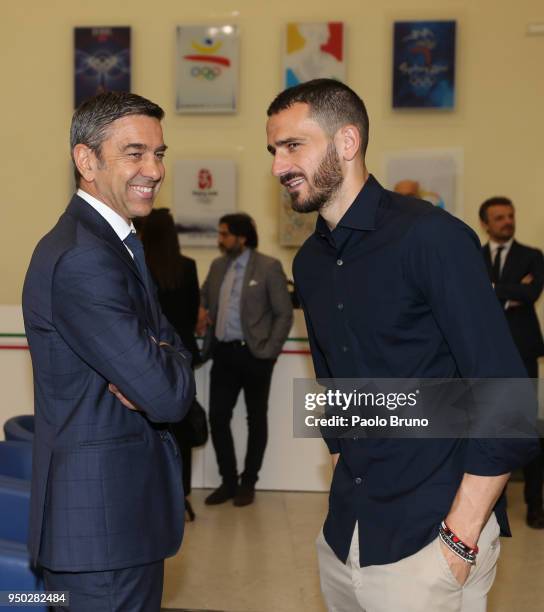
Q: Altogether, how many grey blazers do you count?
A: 1